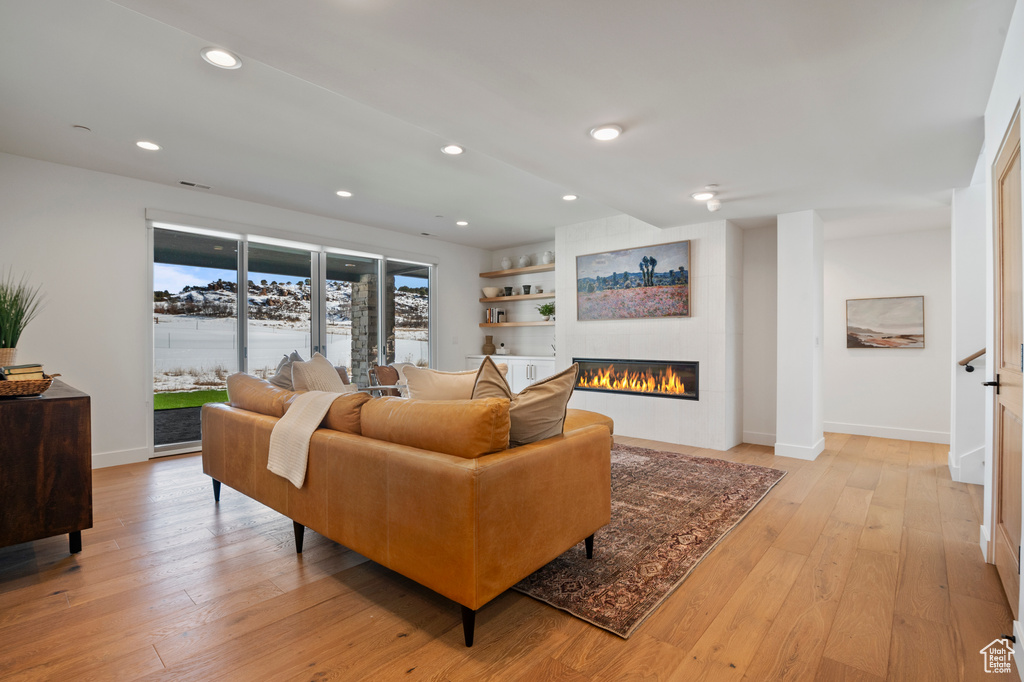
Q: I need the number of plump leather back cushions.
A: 3